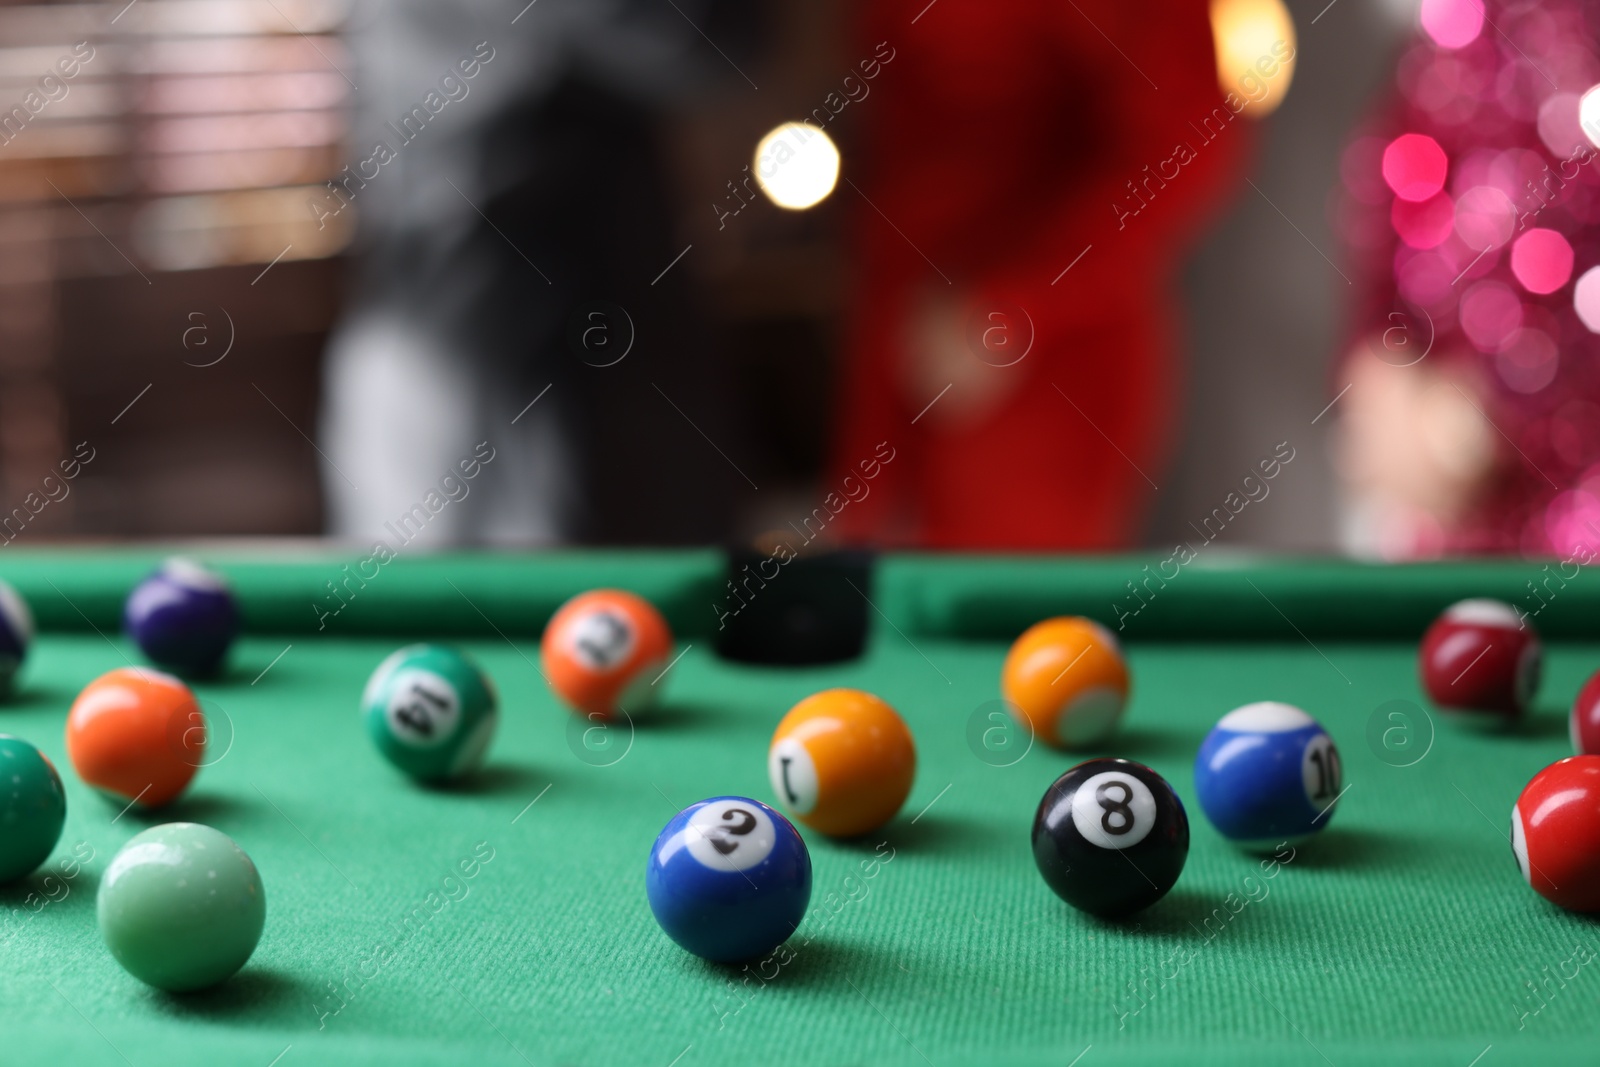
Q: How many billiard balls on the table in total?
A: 15